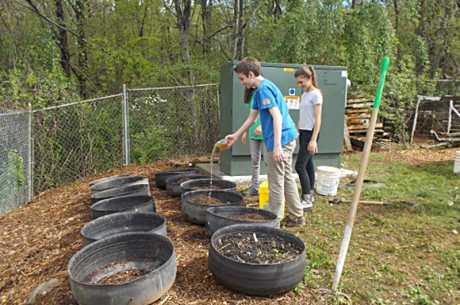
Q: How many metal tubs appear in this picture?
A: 11